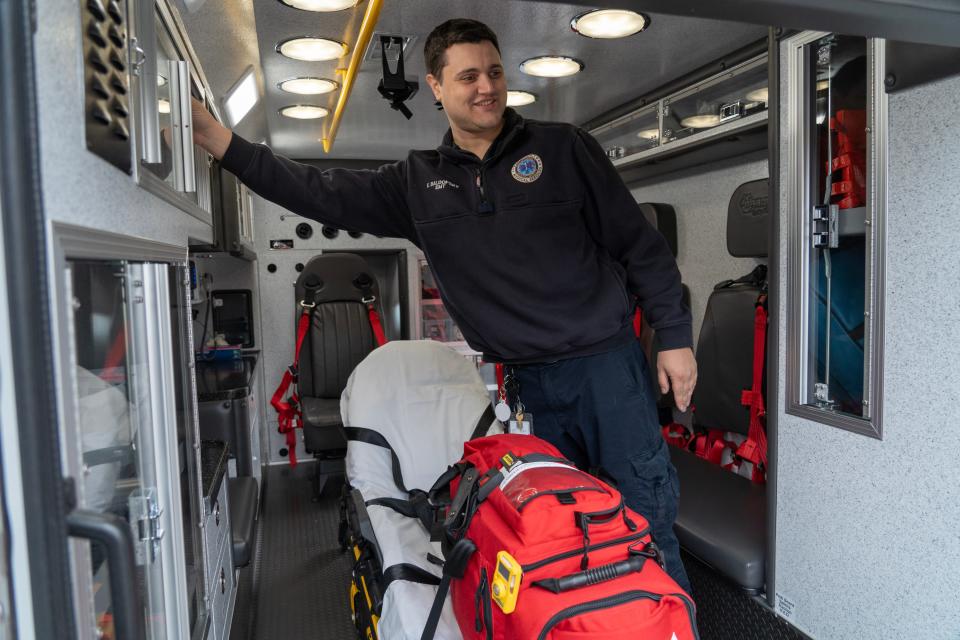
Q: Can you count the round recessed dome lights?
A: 7